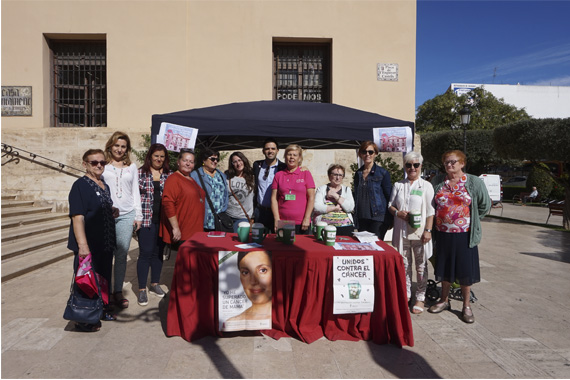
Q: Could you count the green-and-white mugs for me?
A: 6